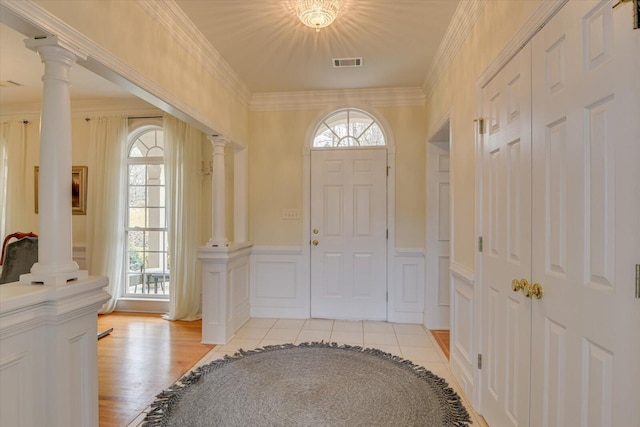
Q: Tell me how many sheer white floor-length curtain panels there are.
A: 3